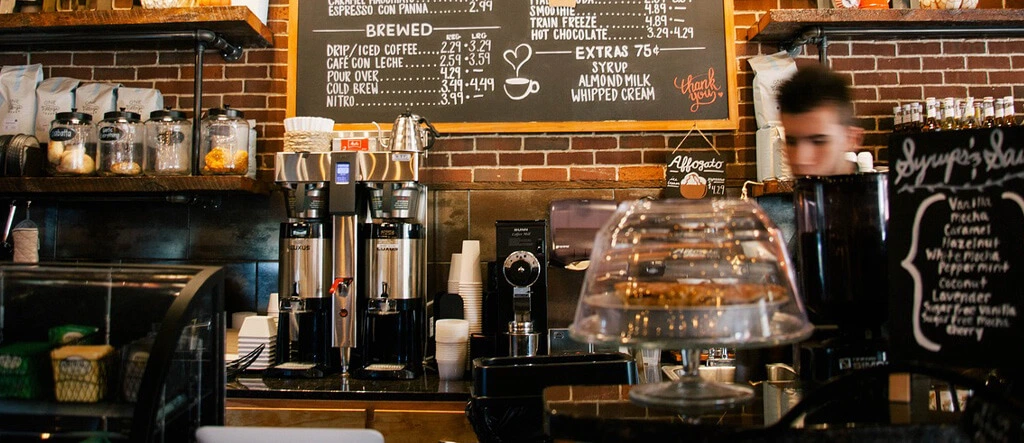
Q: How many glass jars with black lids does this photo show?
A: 4